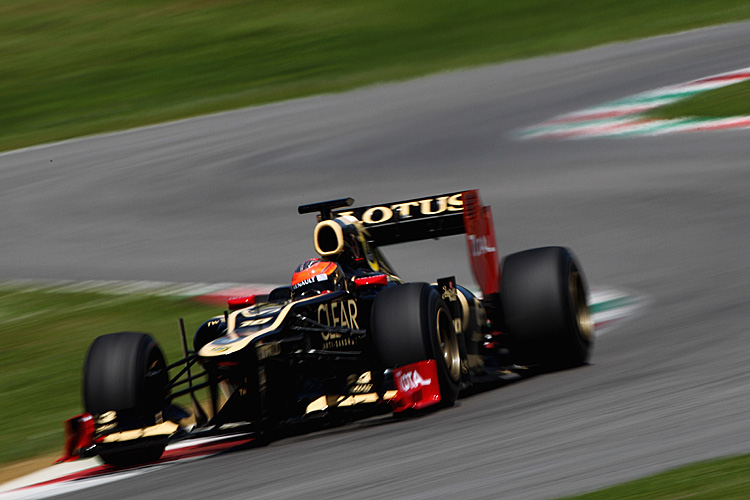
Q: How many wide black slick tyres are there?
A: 3